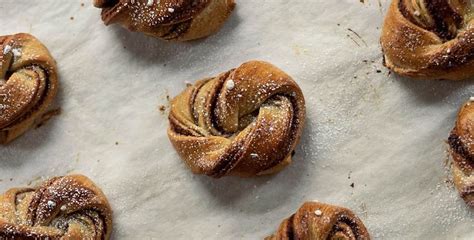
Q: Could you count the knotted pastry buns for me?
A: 7